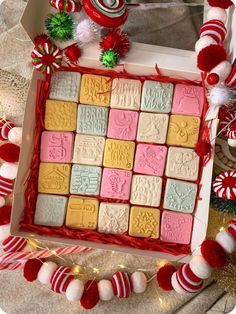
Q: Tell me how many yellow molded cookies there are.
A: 7